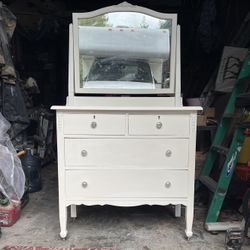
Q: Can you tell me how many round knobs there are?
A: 6